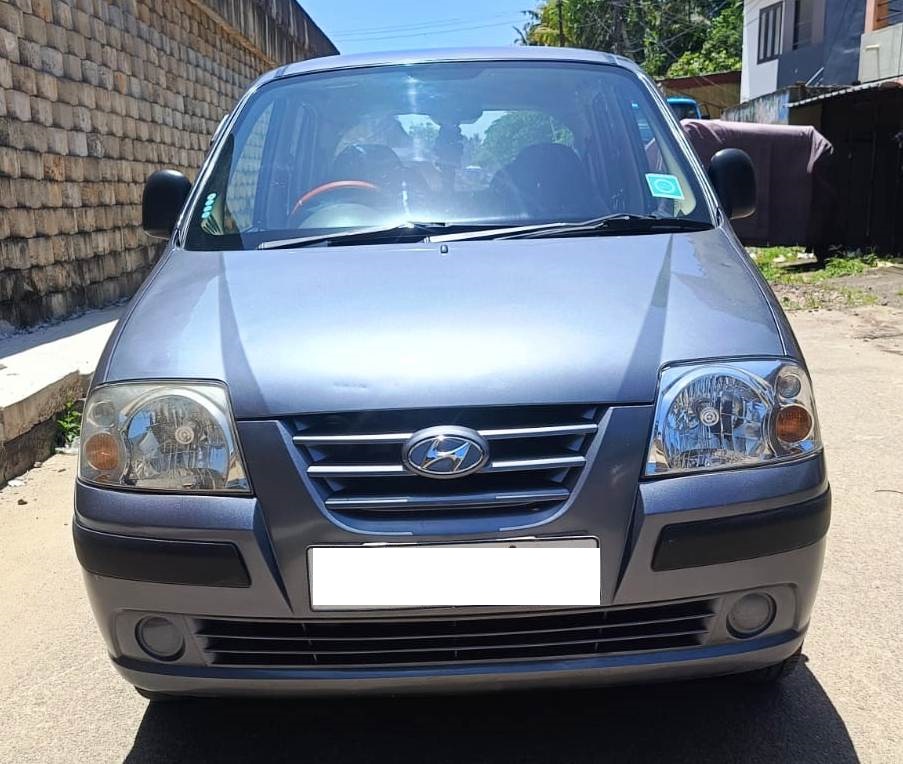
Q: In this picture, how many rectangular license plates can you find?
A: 1